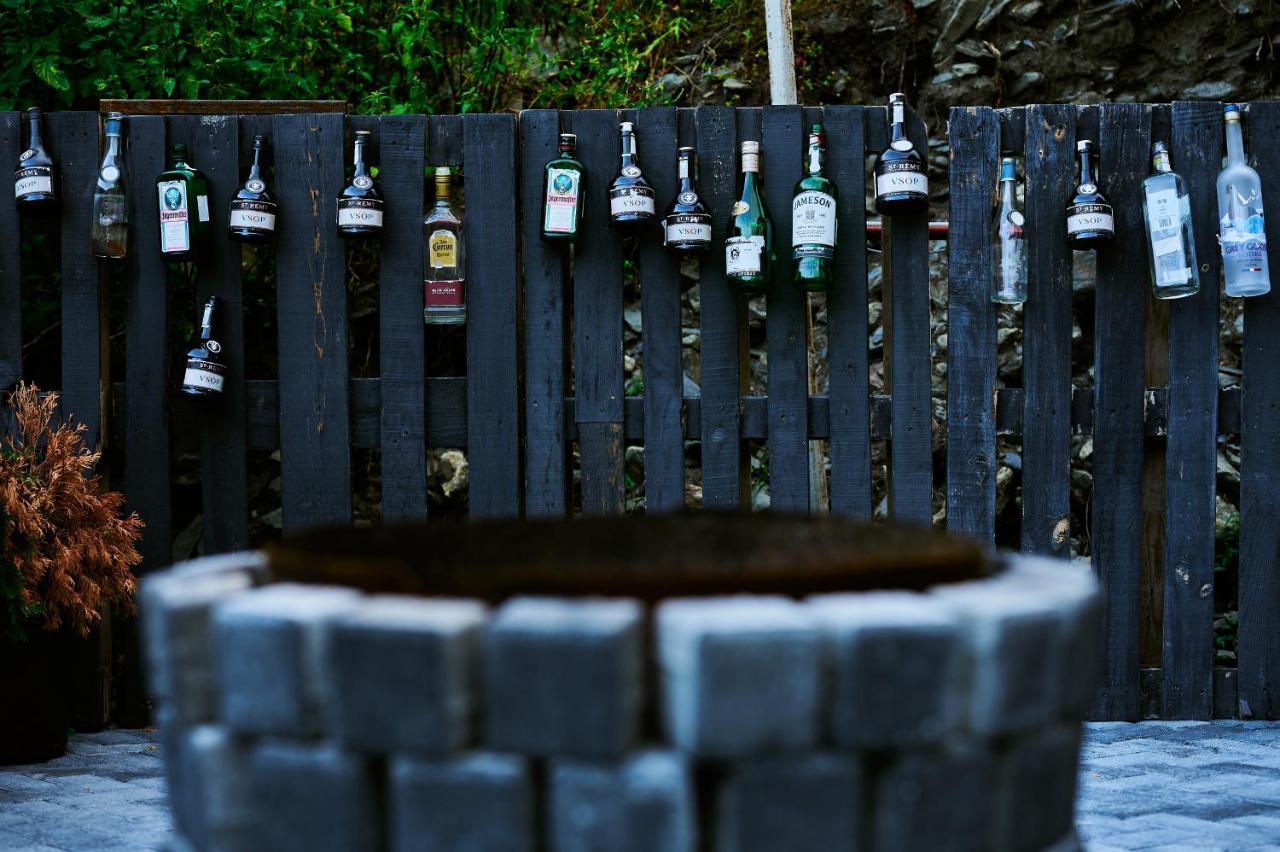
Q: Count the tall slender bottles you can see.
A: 7